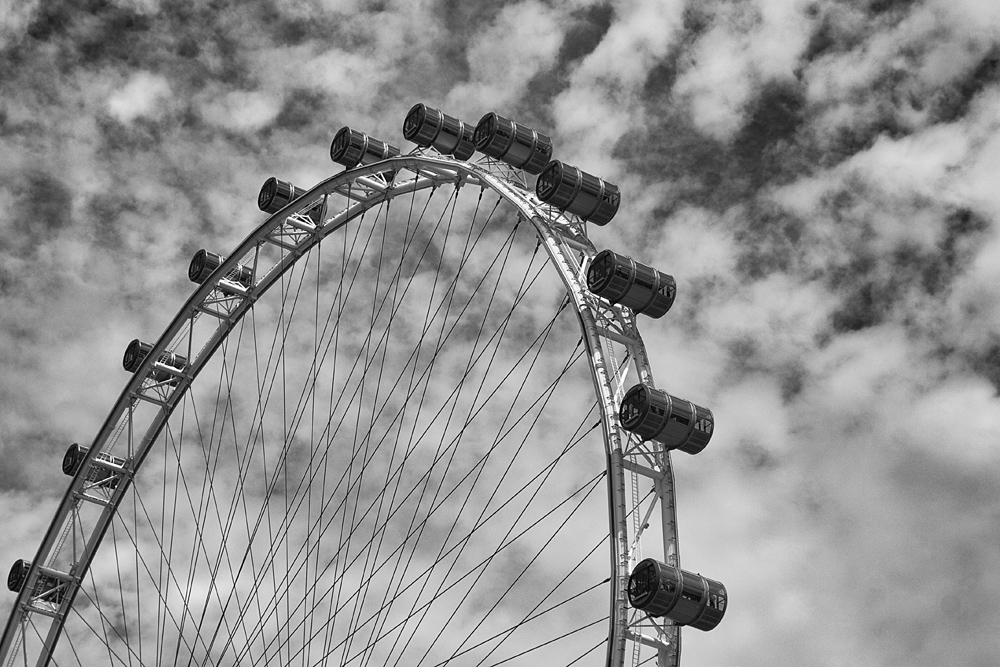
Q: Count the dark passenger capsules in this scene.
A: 12